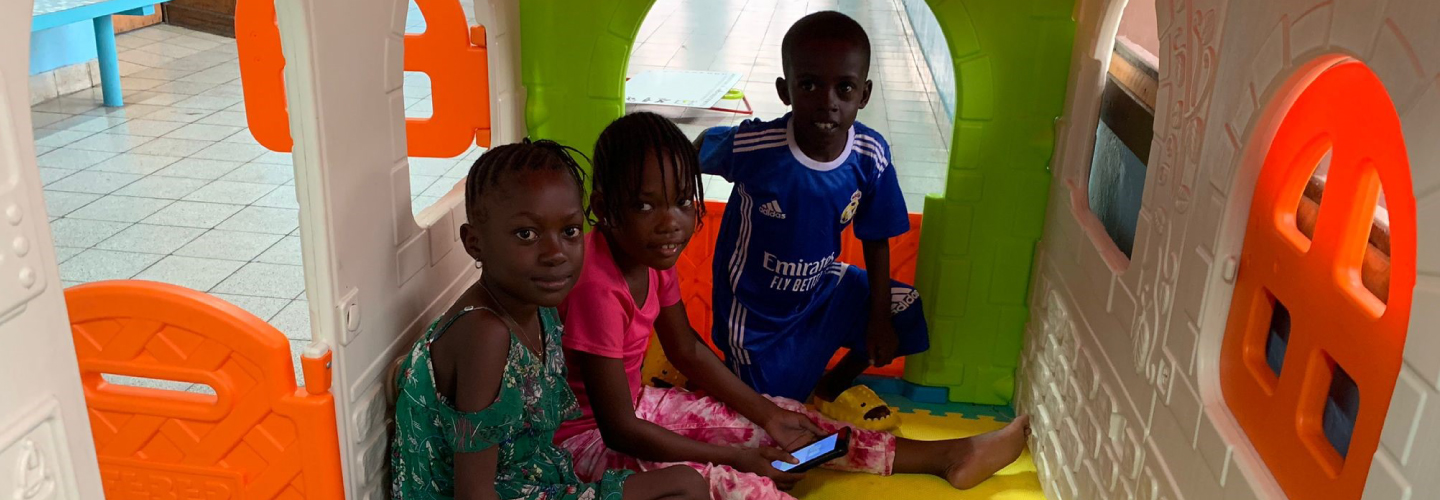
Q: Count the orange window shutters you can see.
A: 2